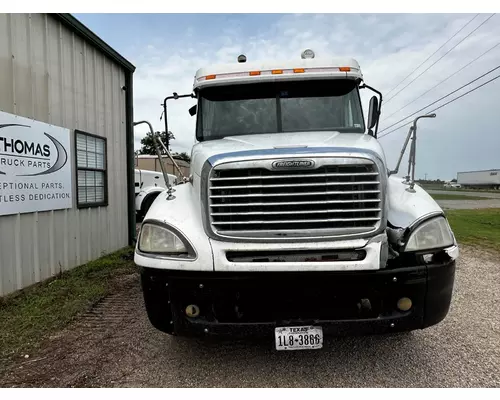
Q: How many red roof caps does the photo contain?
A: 5